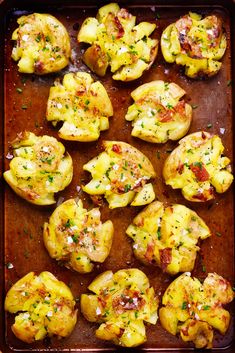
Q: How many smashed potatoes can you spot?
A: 13